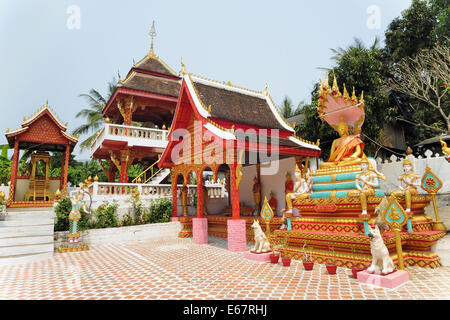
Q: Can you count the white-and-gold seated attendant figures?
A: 3